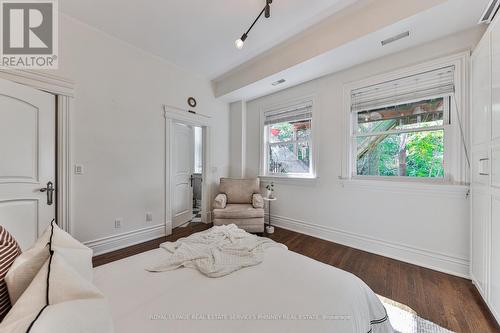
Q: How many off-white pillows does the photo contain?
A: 2